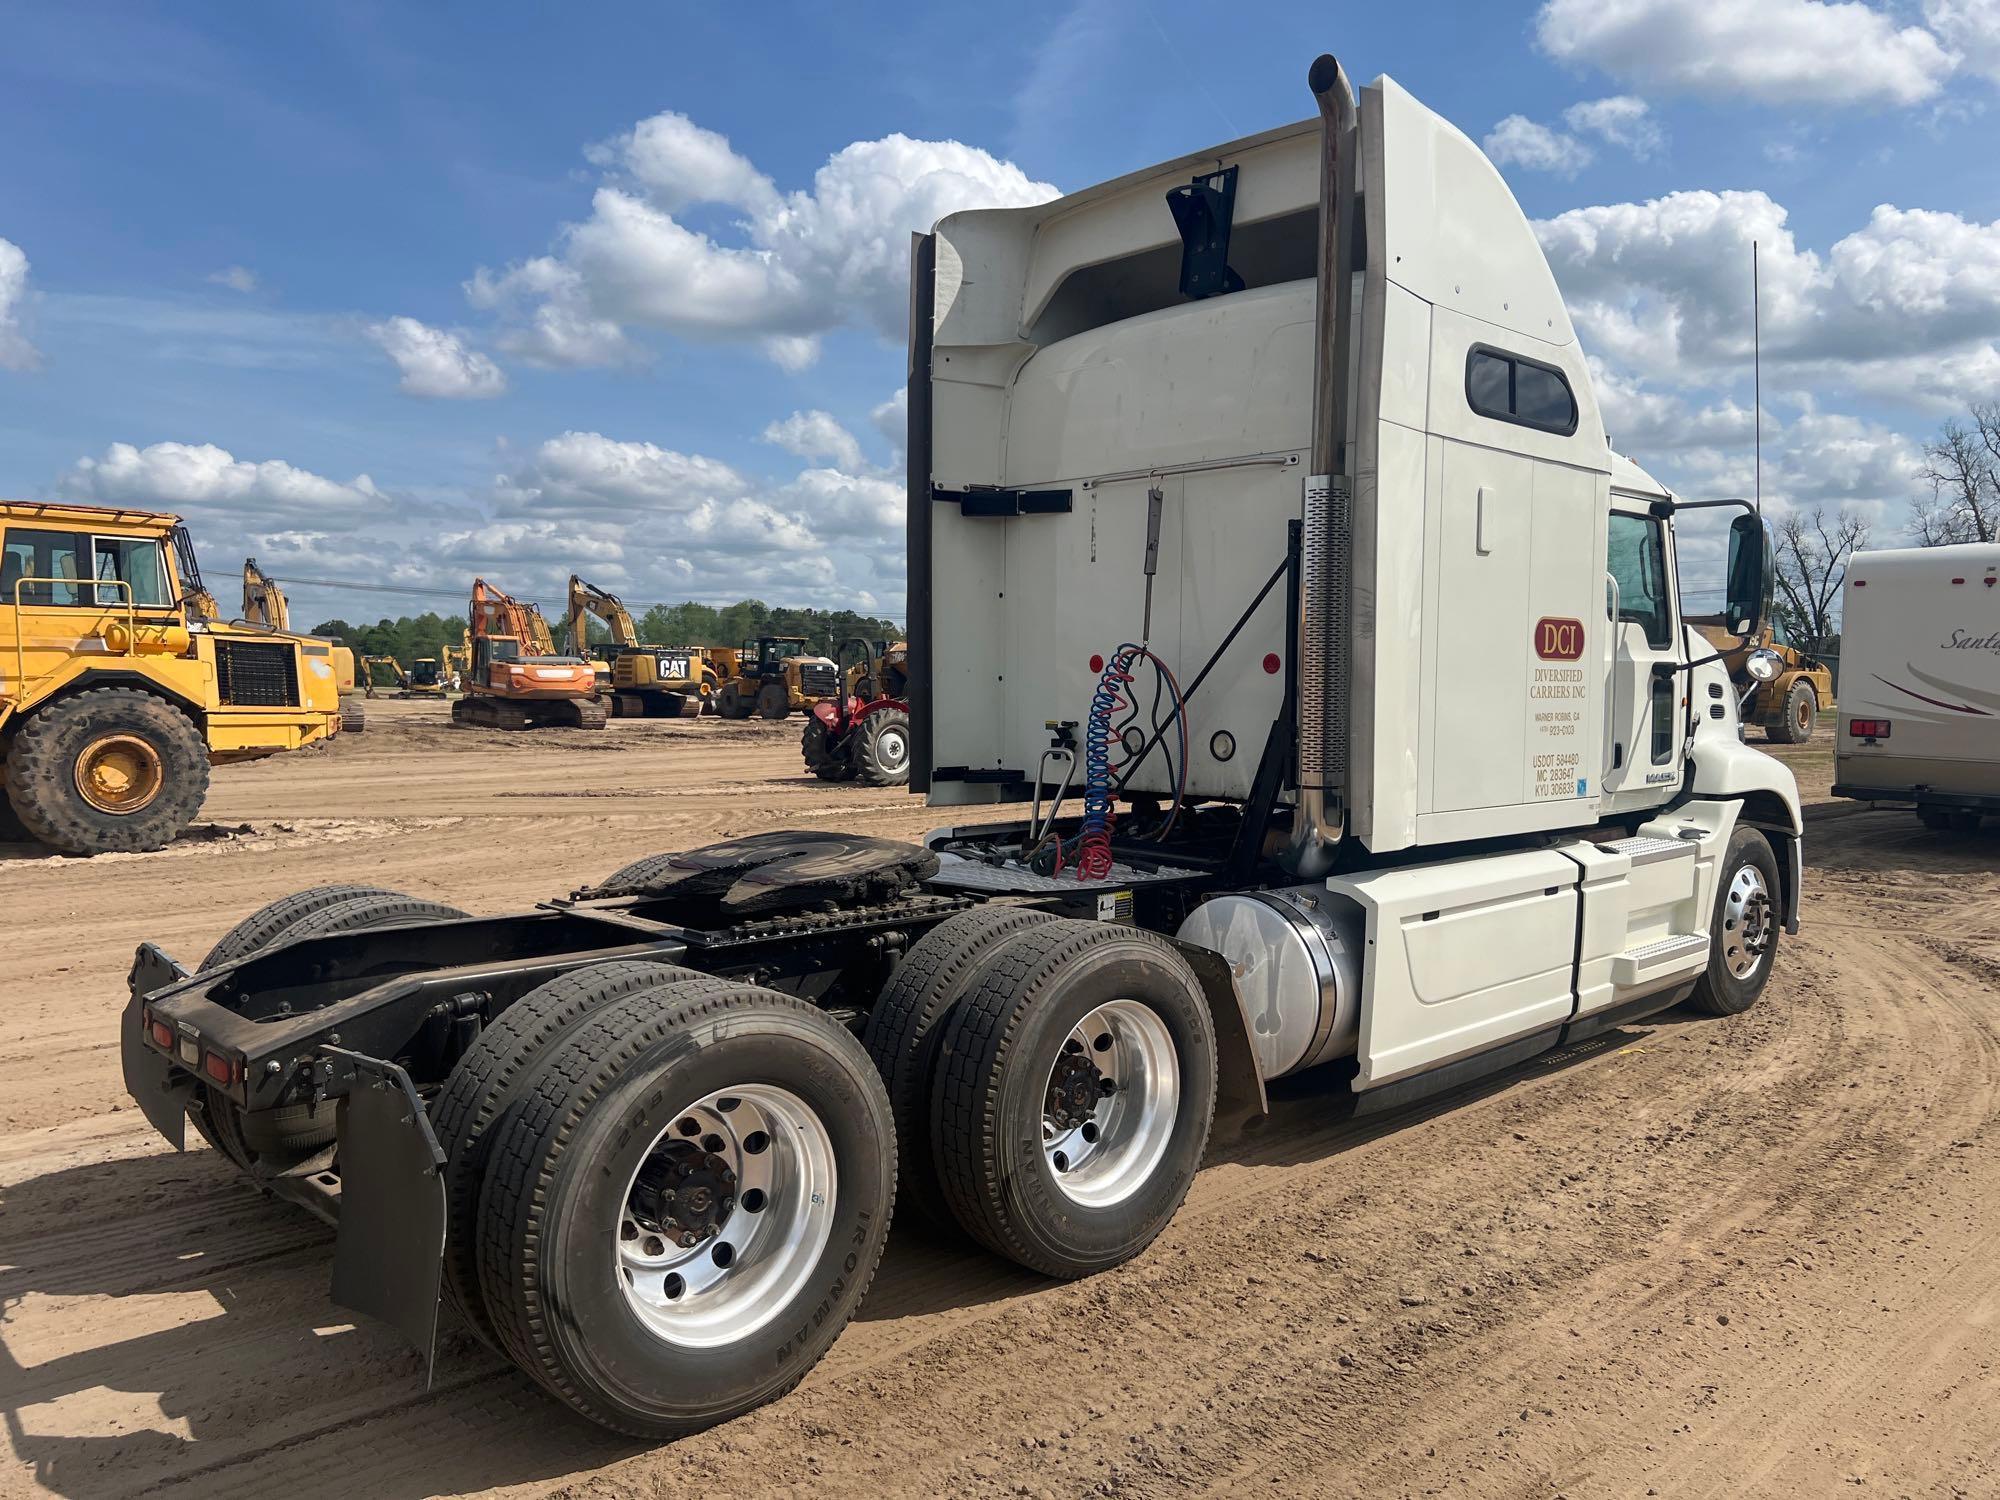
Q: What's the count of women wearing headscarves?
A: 0